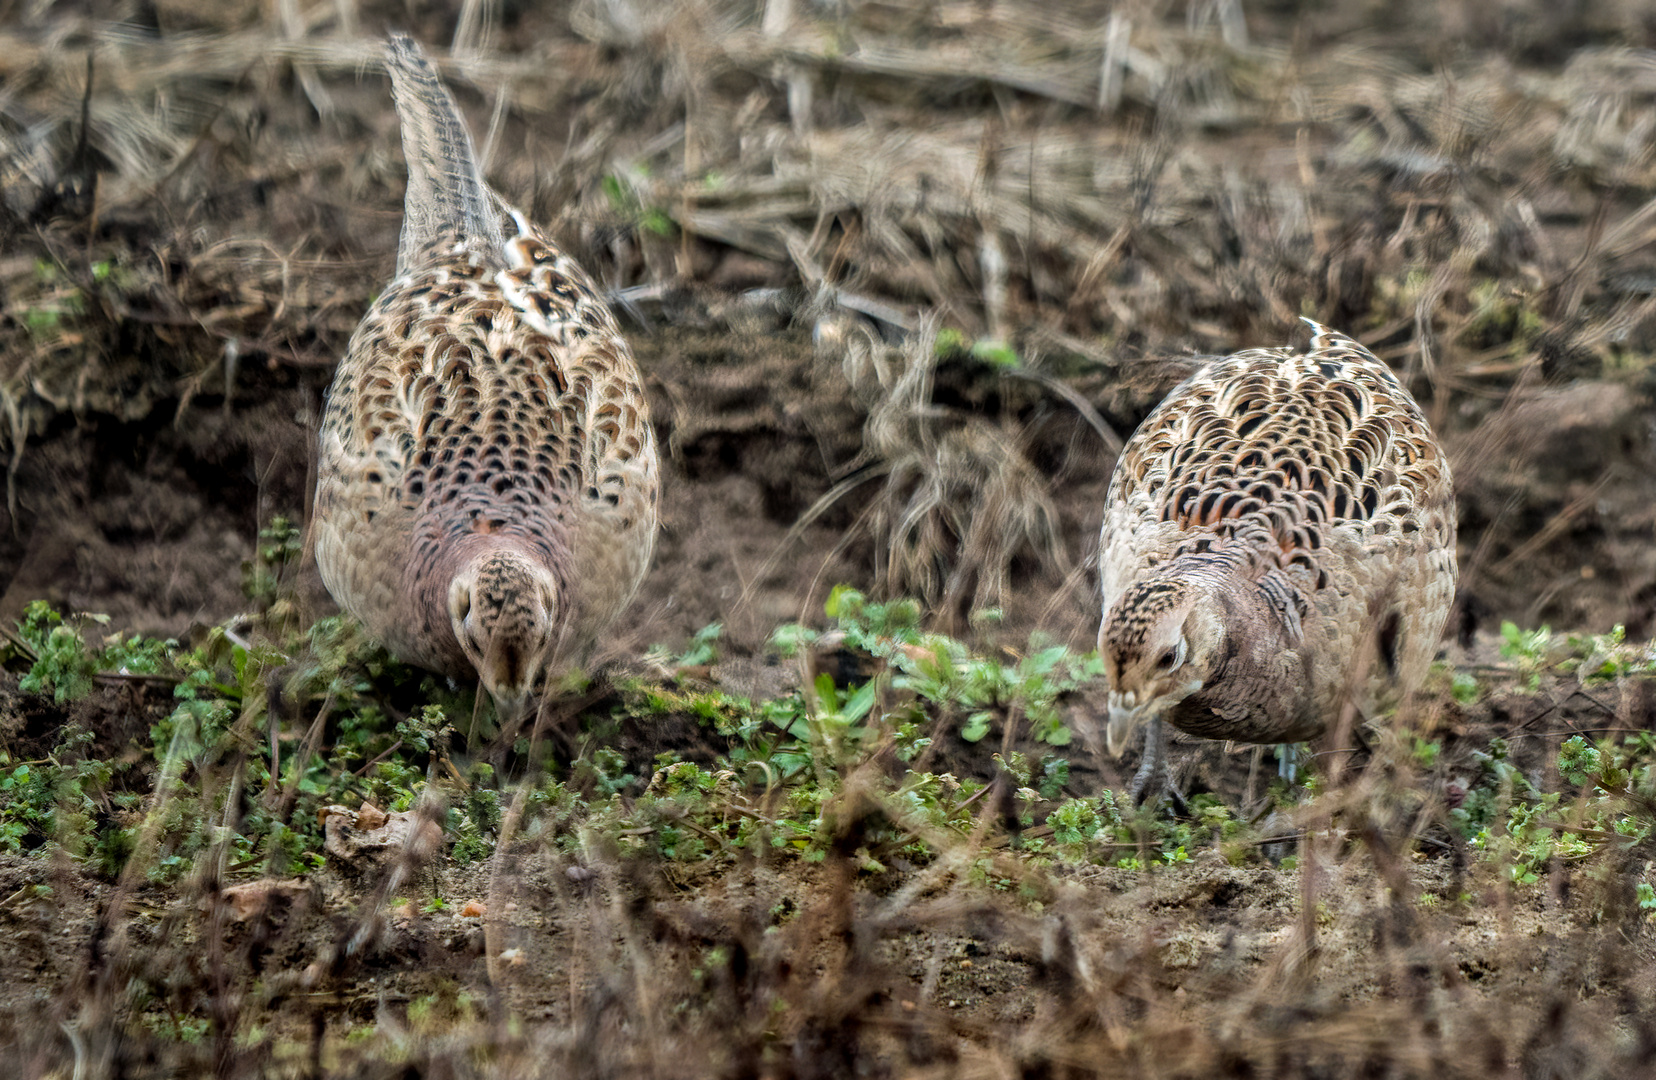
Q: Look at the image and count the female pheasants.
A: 2